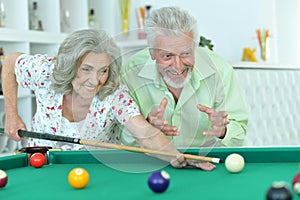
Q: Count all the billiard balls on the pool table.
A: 7